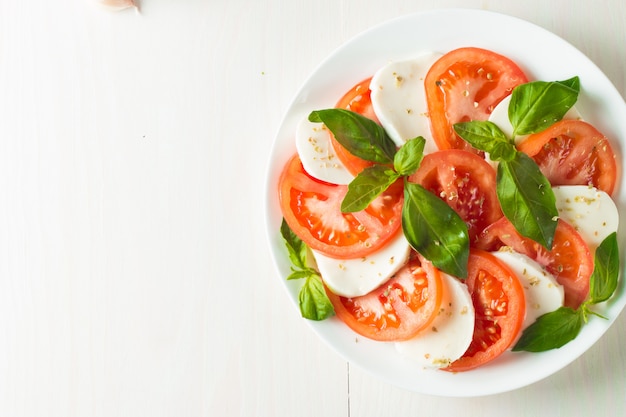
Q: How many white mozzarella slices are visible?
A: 7